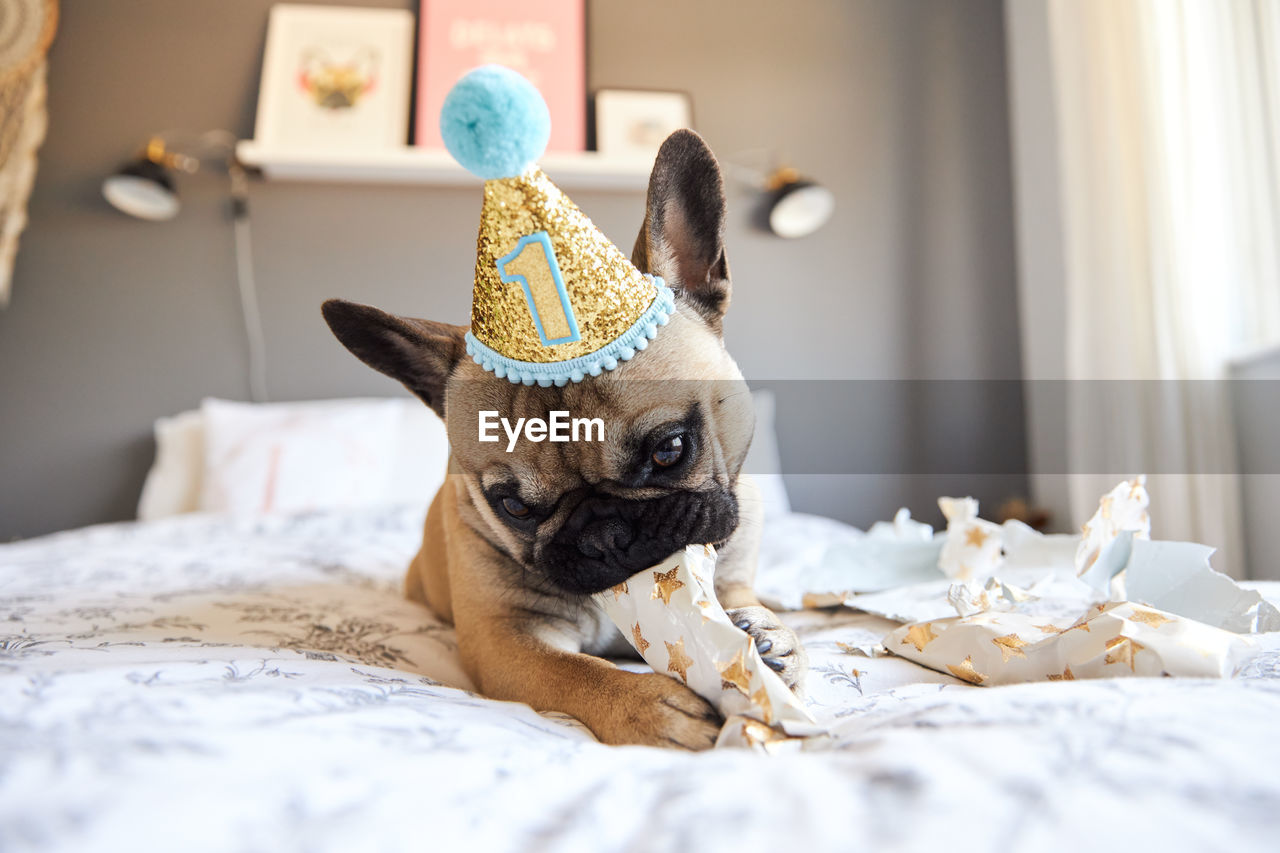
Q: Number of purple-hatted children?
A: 0